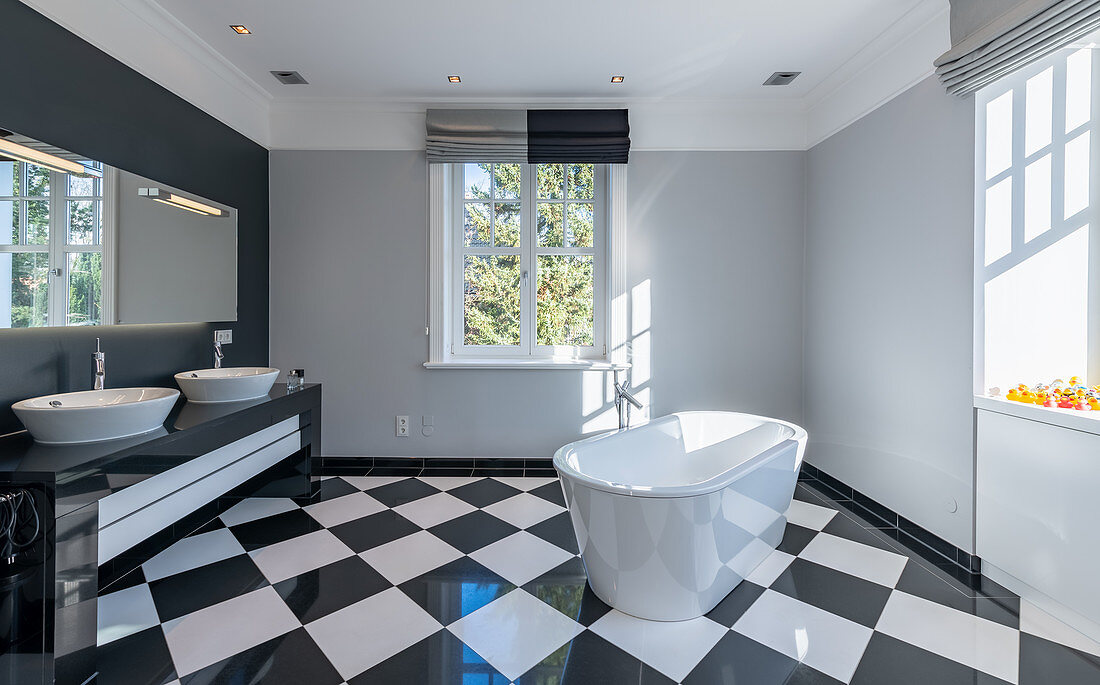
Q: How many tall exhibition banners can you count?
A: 0